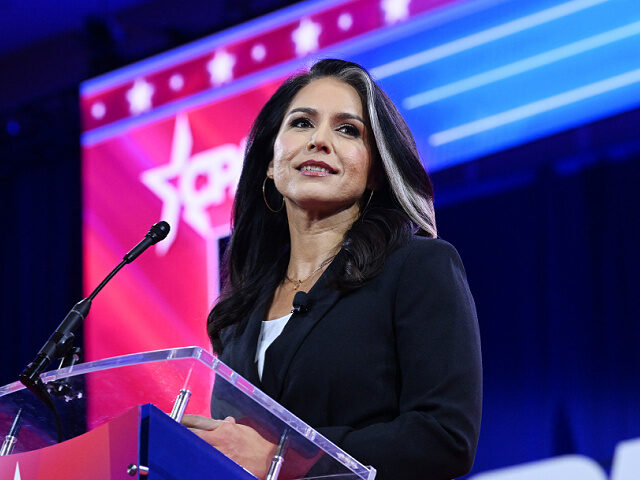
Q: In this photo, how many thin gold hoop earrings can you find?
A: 2